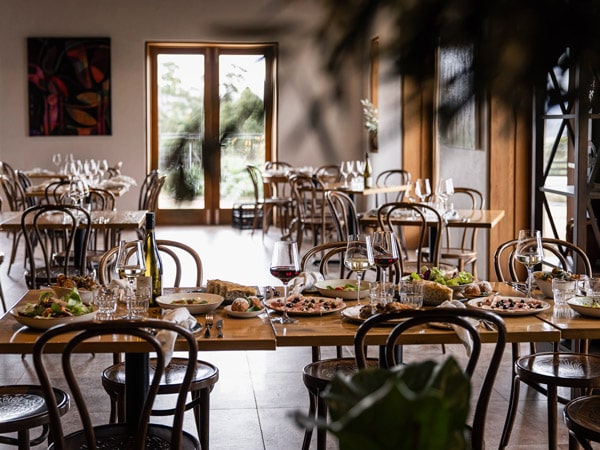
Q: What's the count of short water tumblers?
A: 6